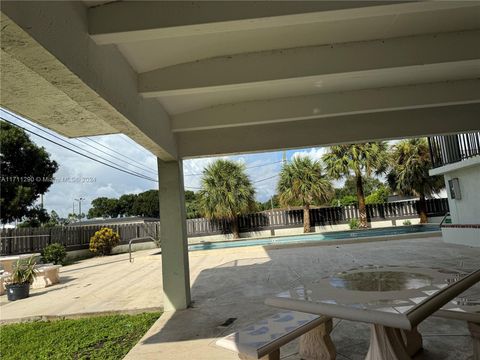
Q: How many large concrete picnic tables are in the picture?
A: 2